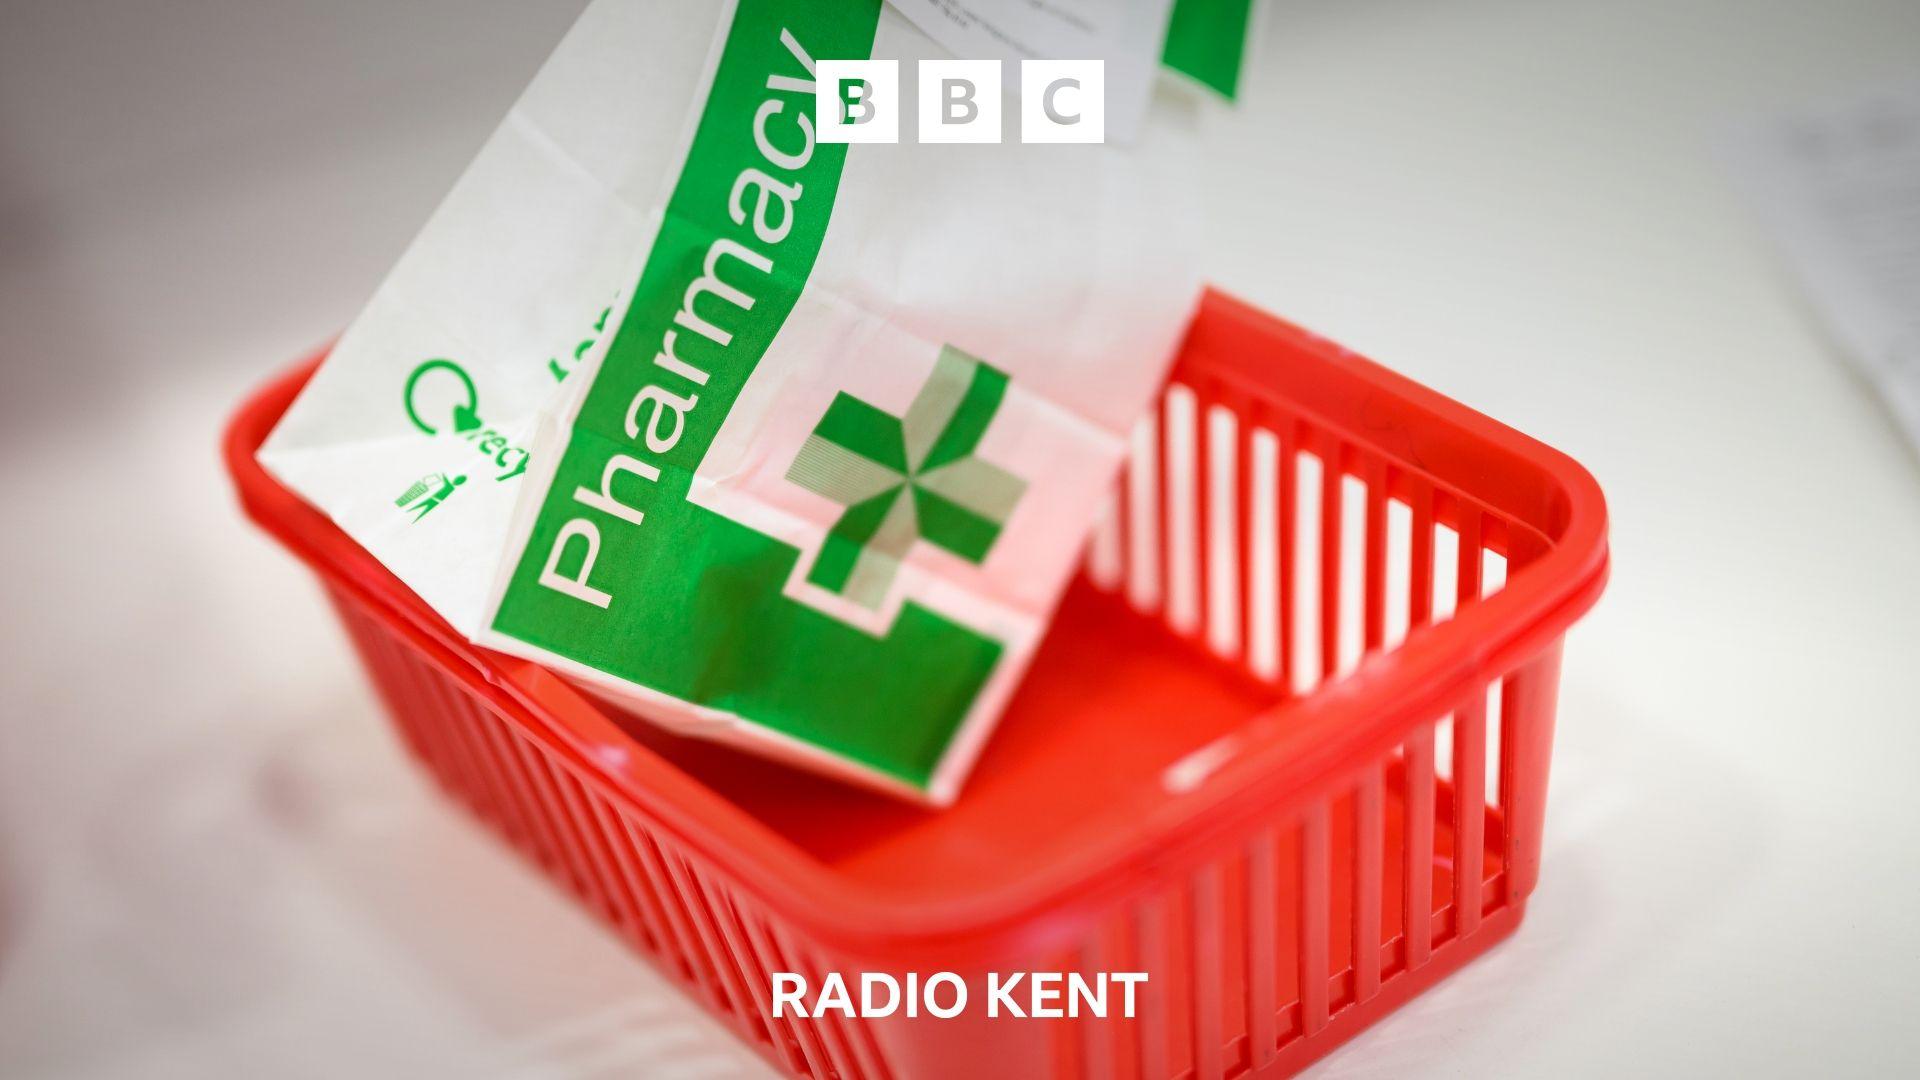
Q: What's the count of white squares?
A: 3